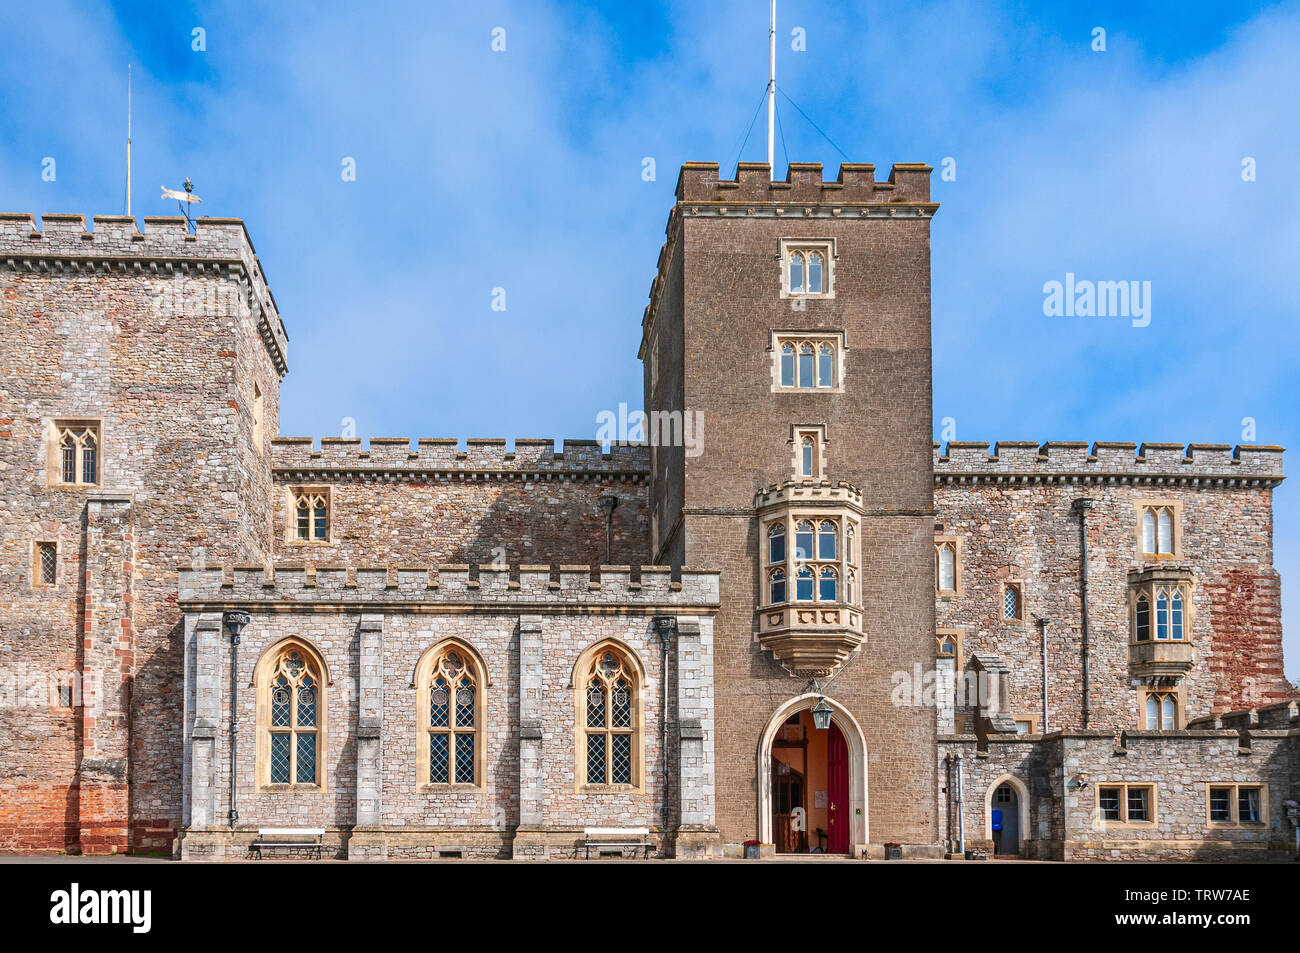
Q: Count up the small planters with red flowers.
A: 2